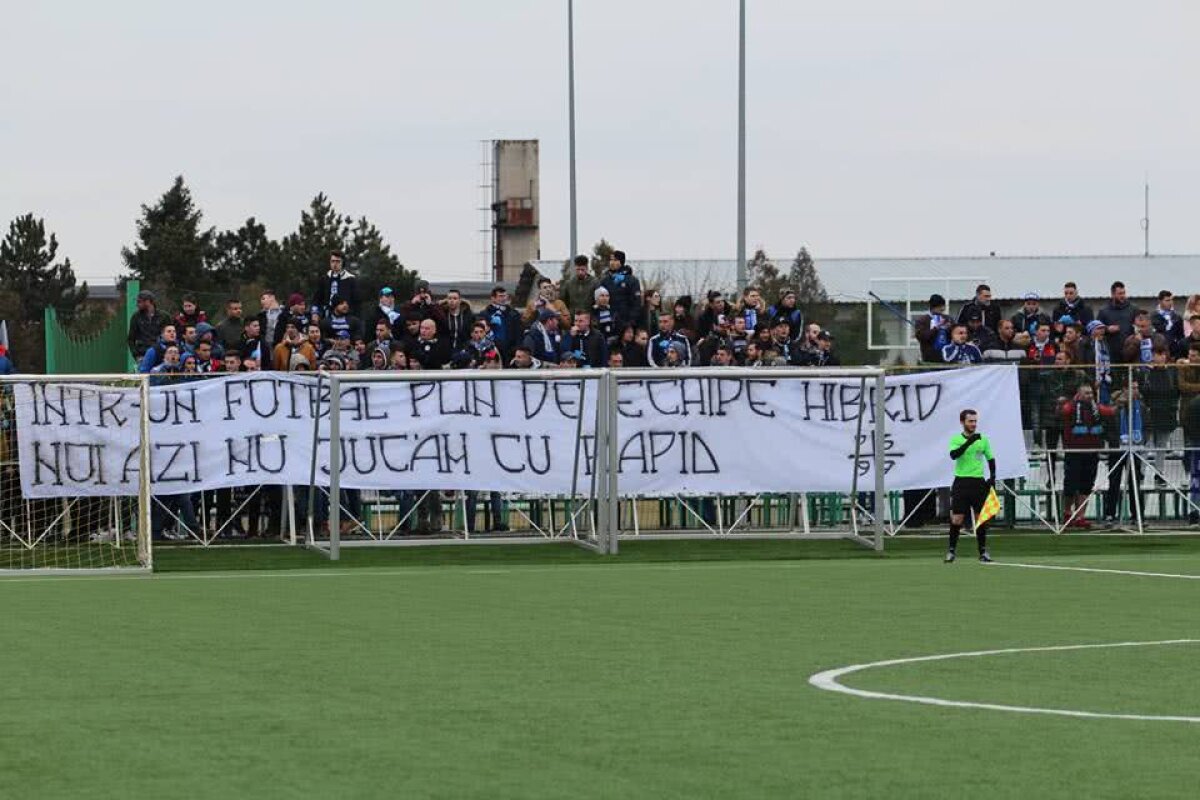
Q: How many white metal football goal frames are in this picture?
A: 3